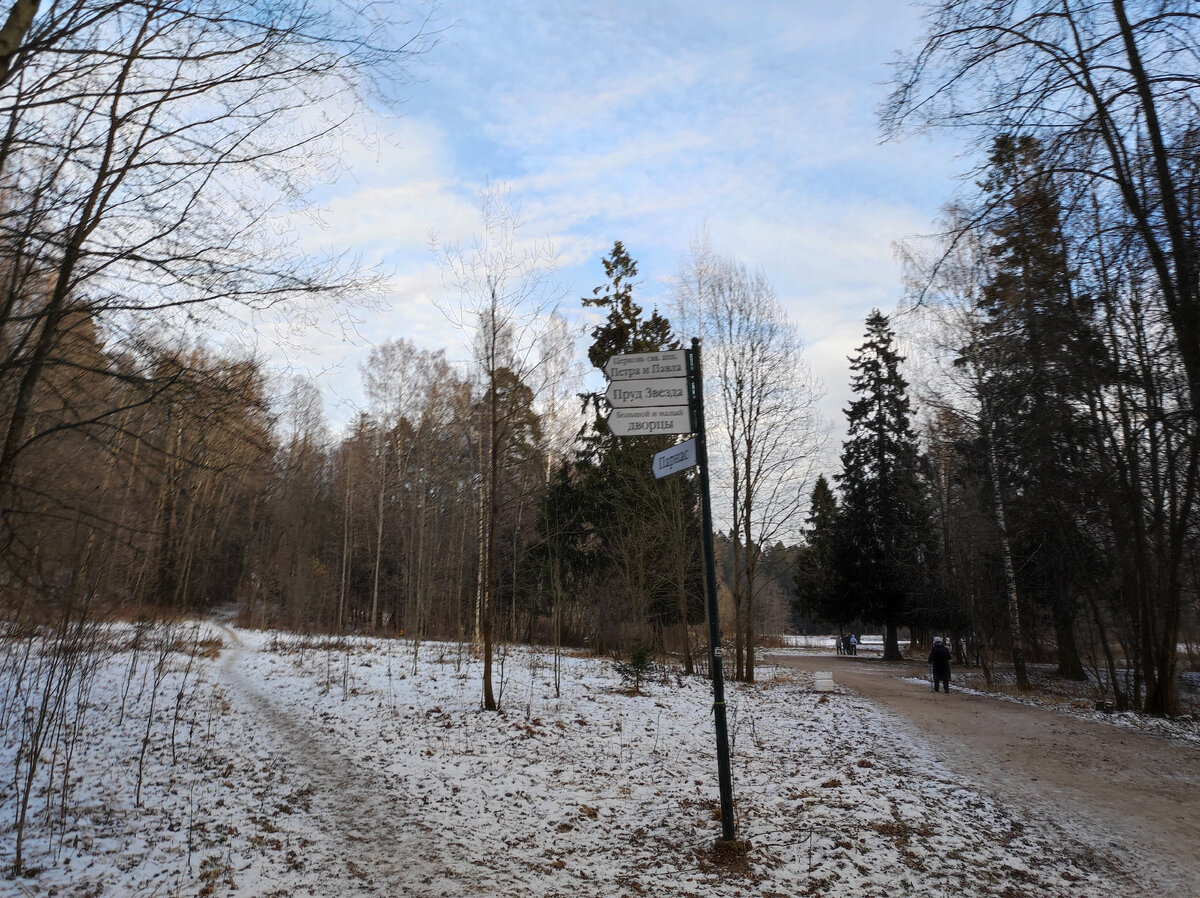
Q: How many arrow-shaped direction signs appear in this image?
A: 4